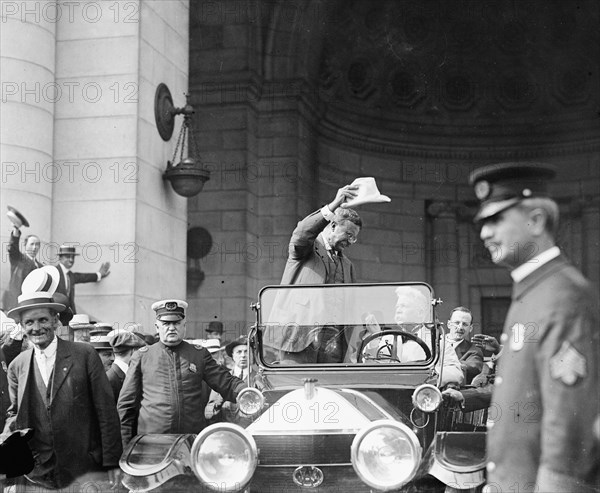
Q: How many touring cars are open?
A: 1